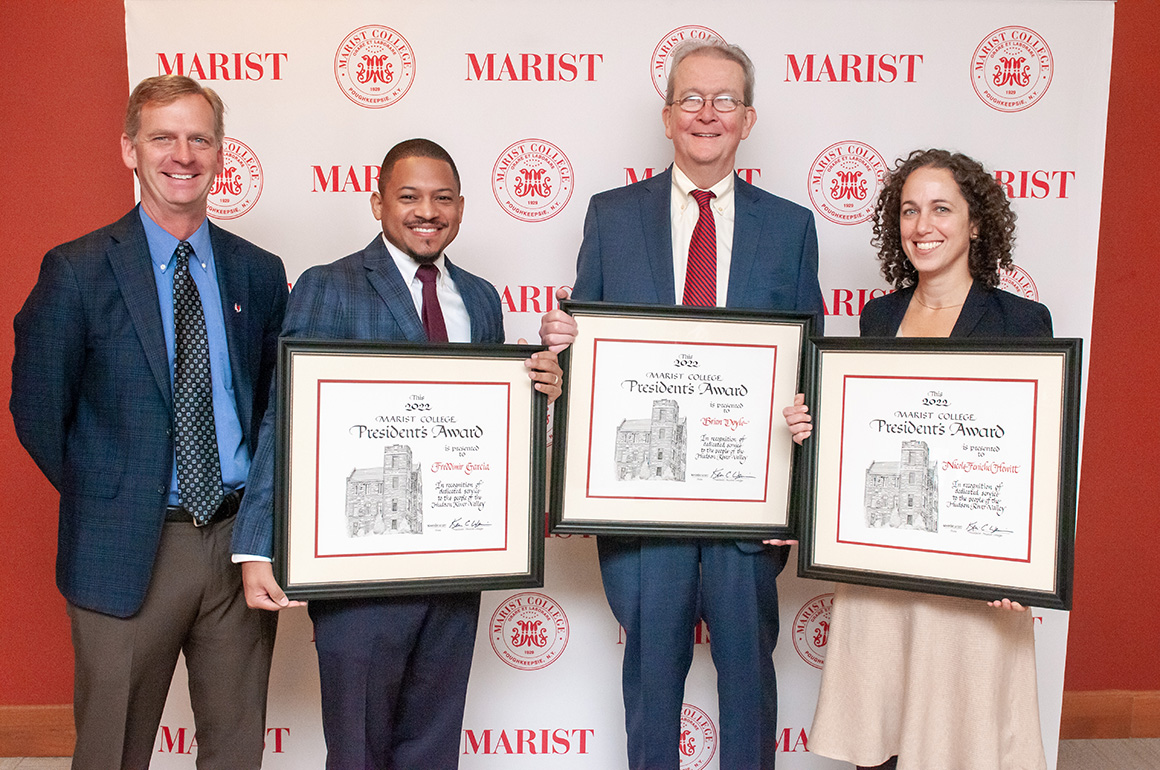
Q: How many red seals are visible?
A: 10